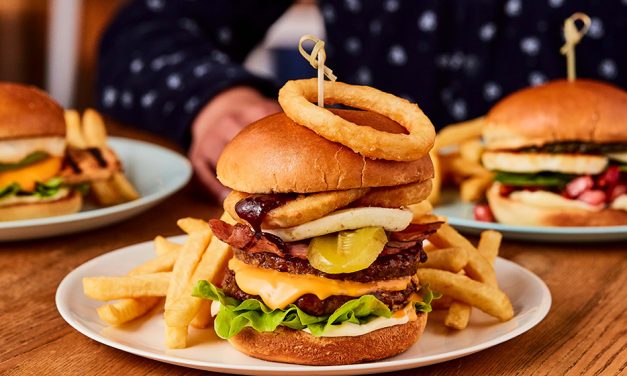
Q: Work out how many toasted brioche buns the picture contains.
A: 3